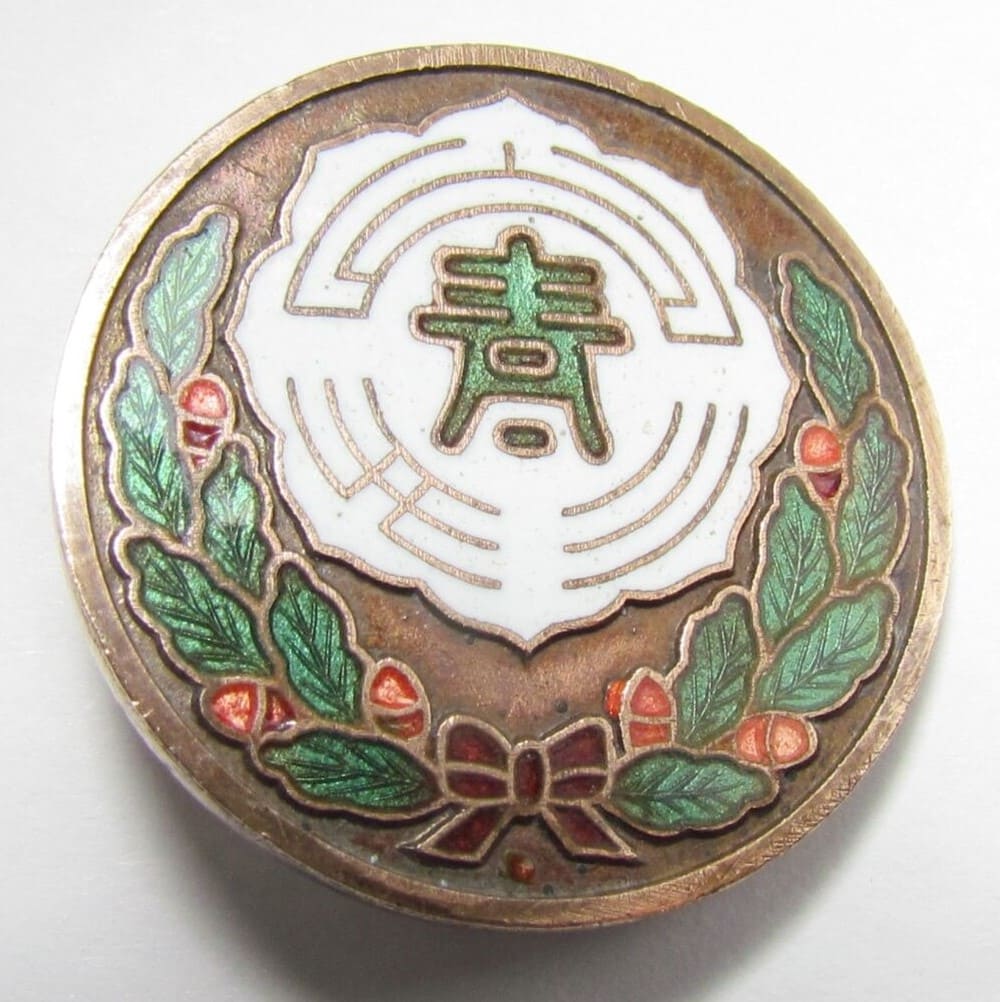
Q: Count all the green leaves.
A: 12